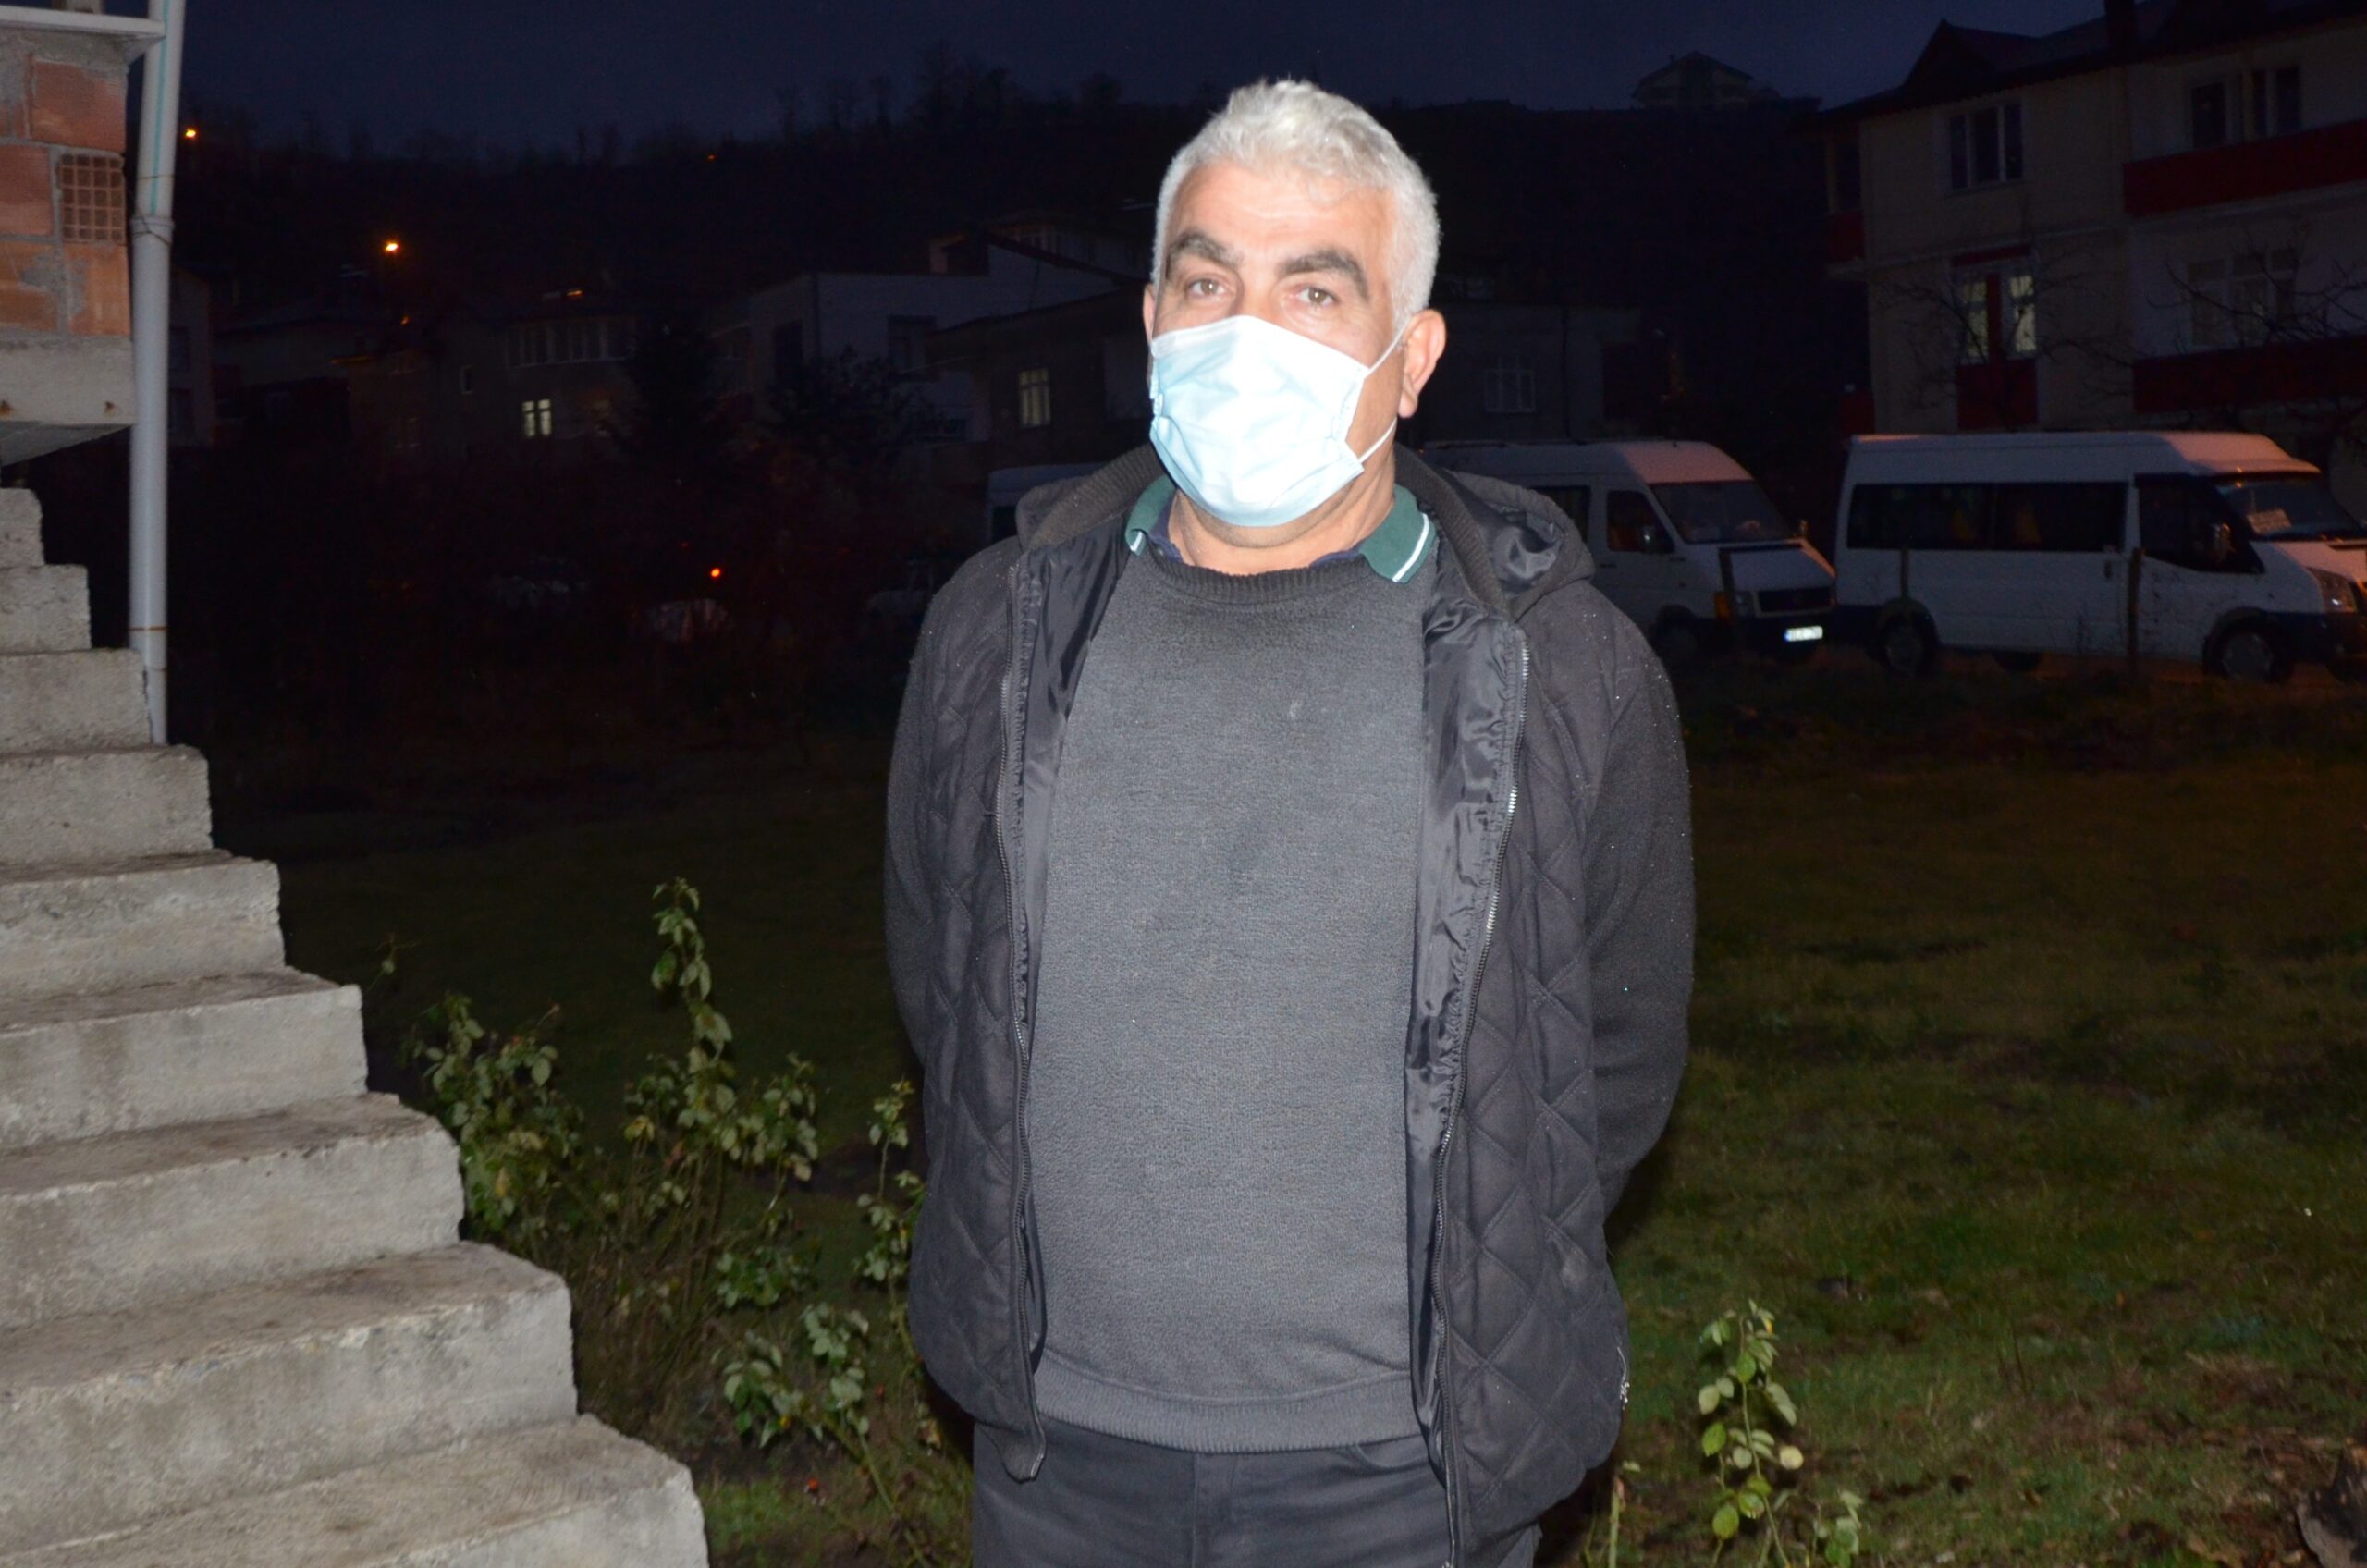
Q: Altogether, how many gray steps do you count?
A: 9